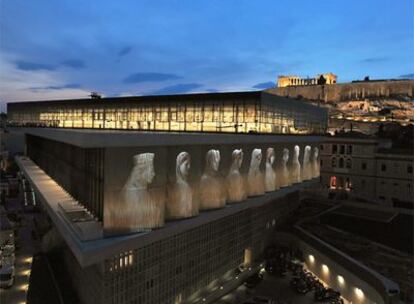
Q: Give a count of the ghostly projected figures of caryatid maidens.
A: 10